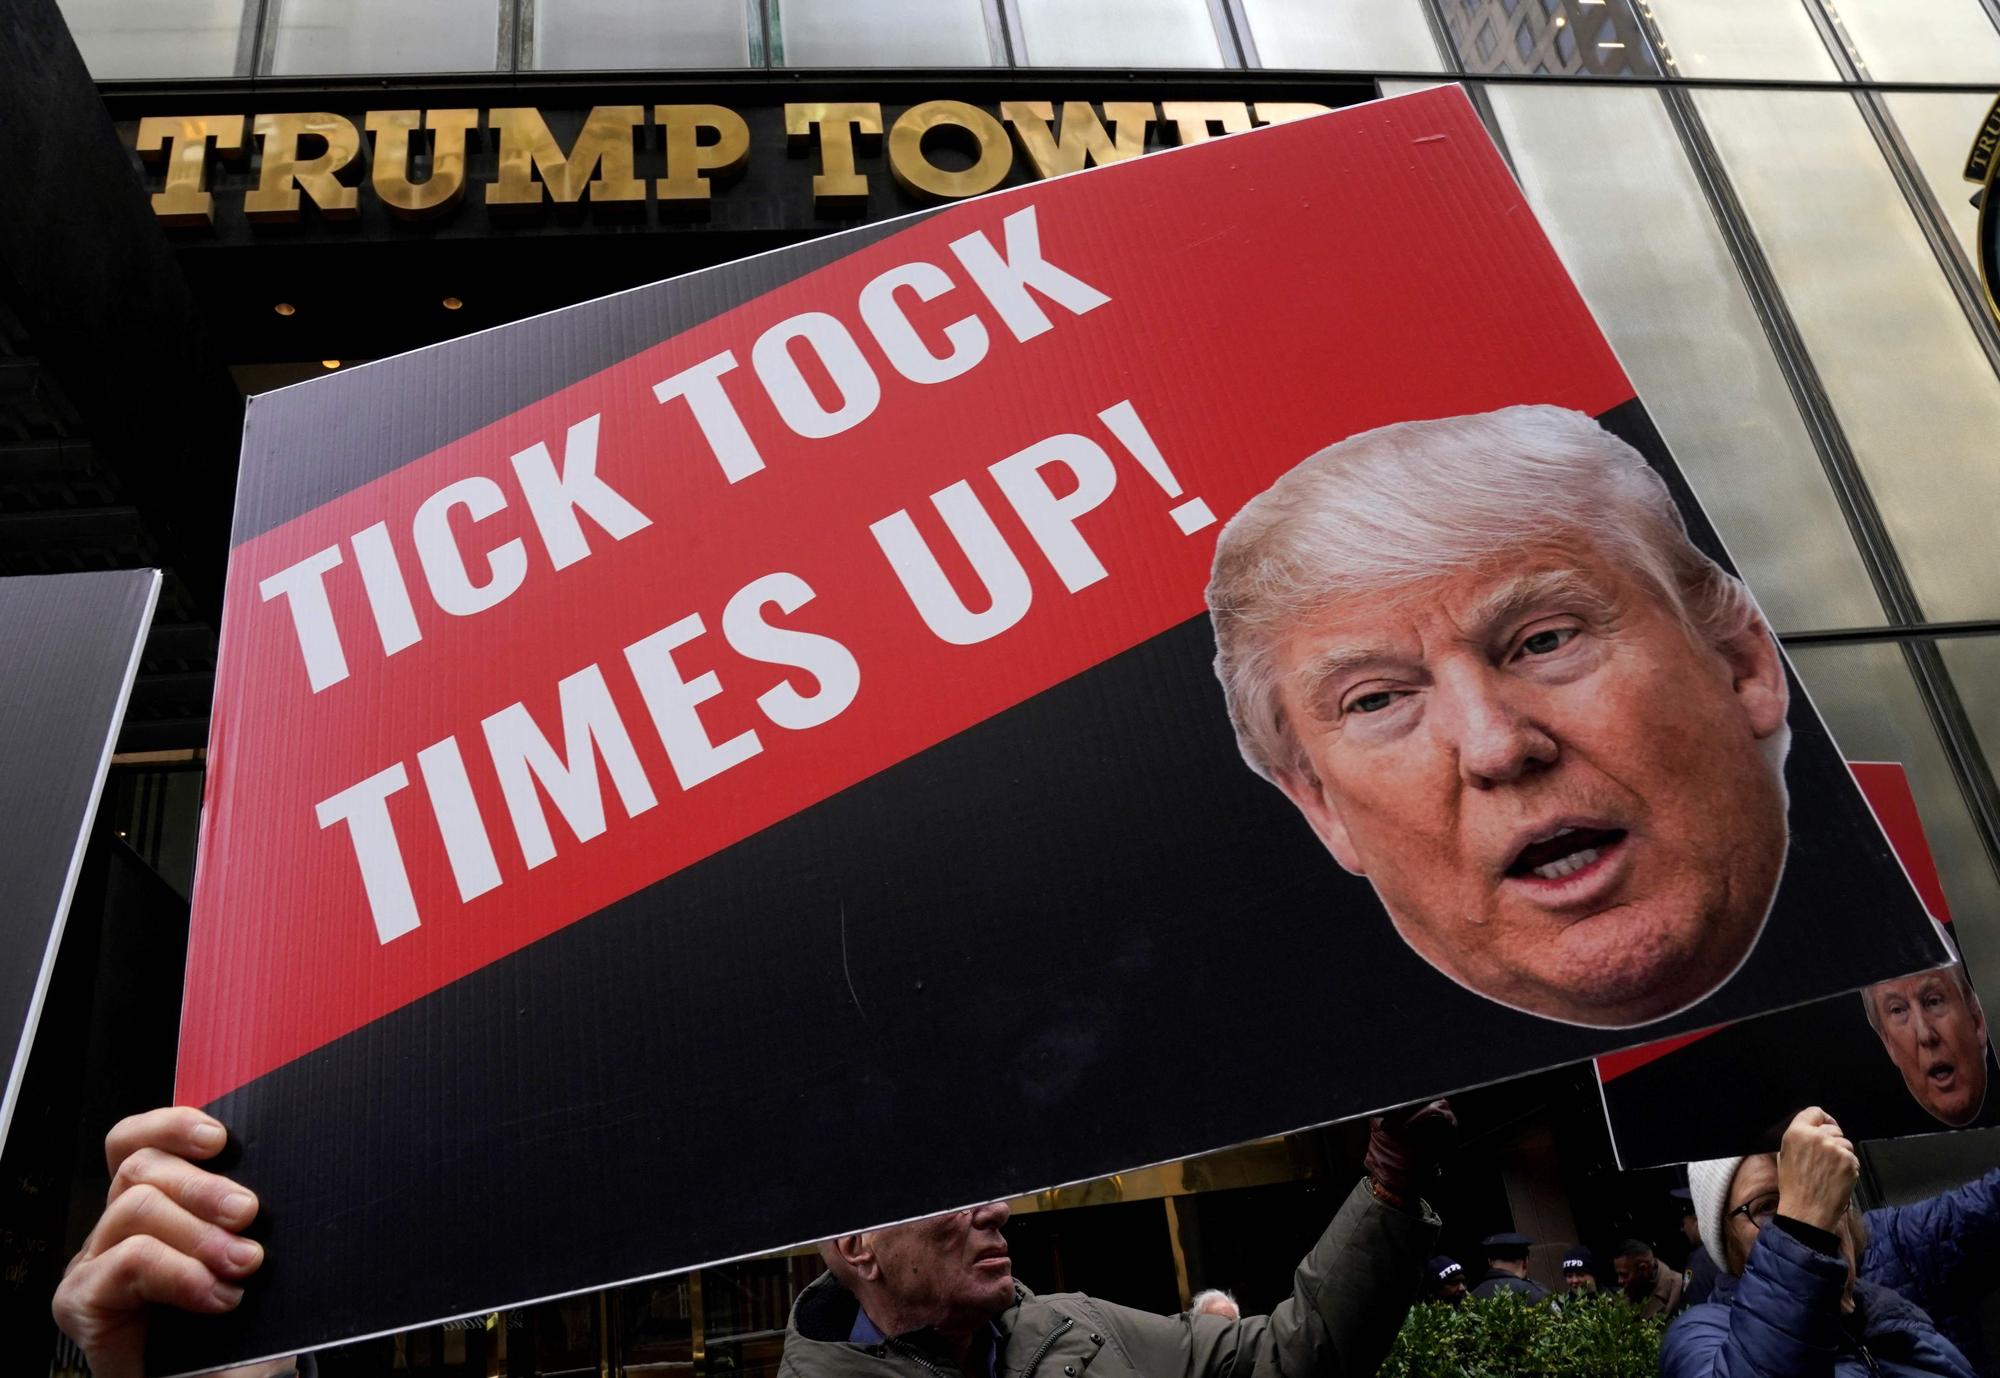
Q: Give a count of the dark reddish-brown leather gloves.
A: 1